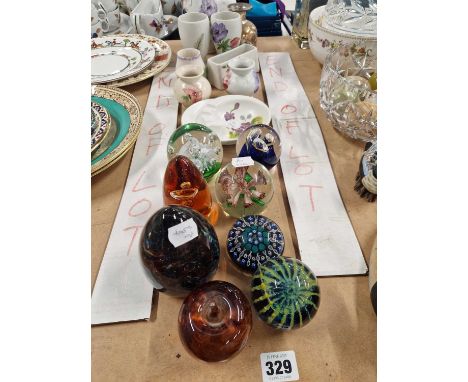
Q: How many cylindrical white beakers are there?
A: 2